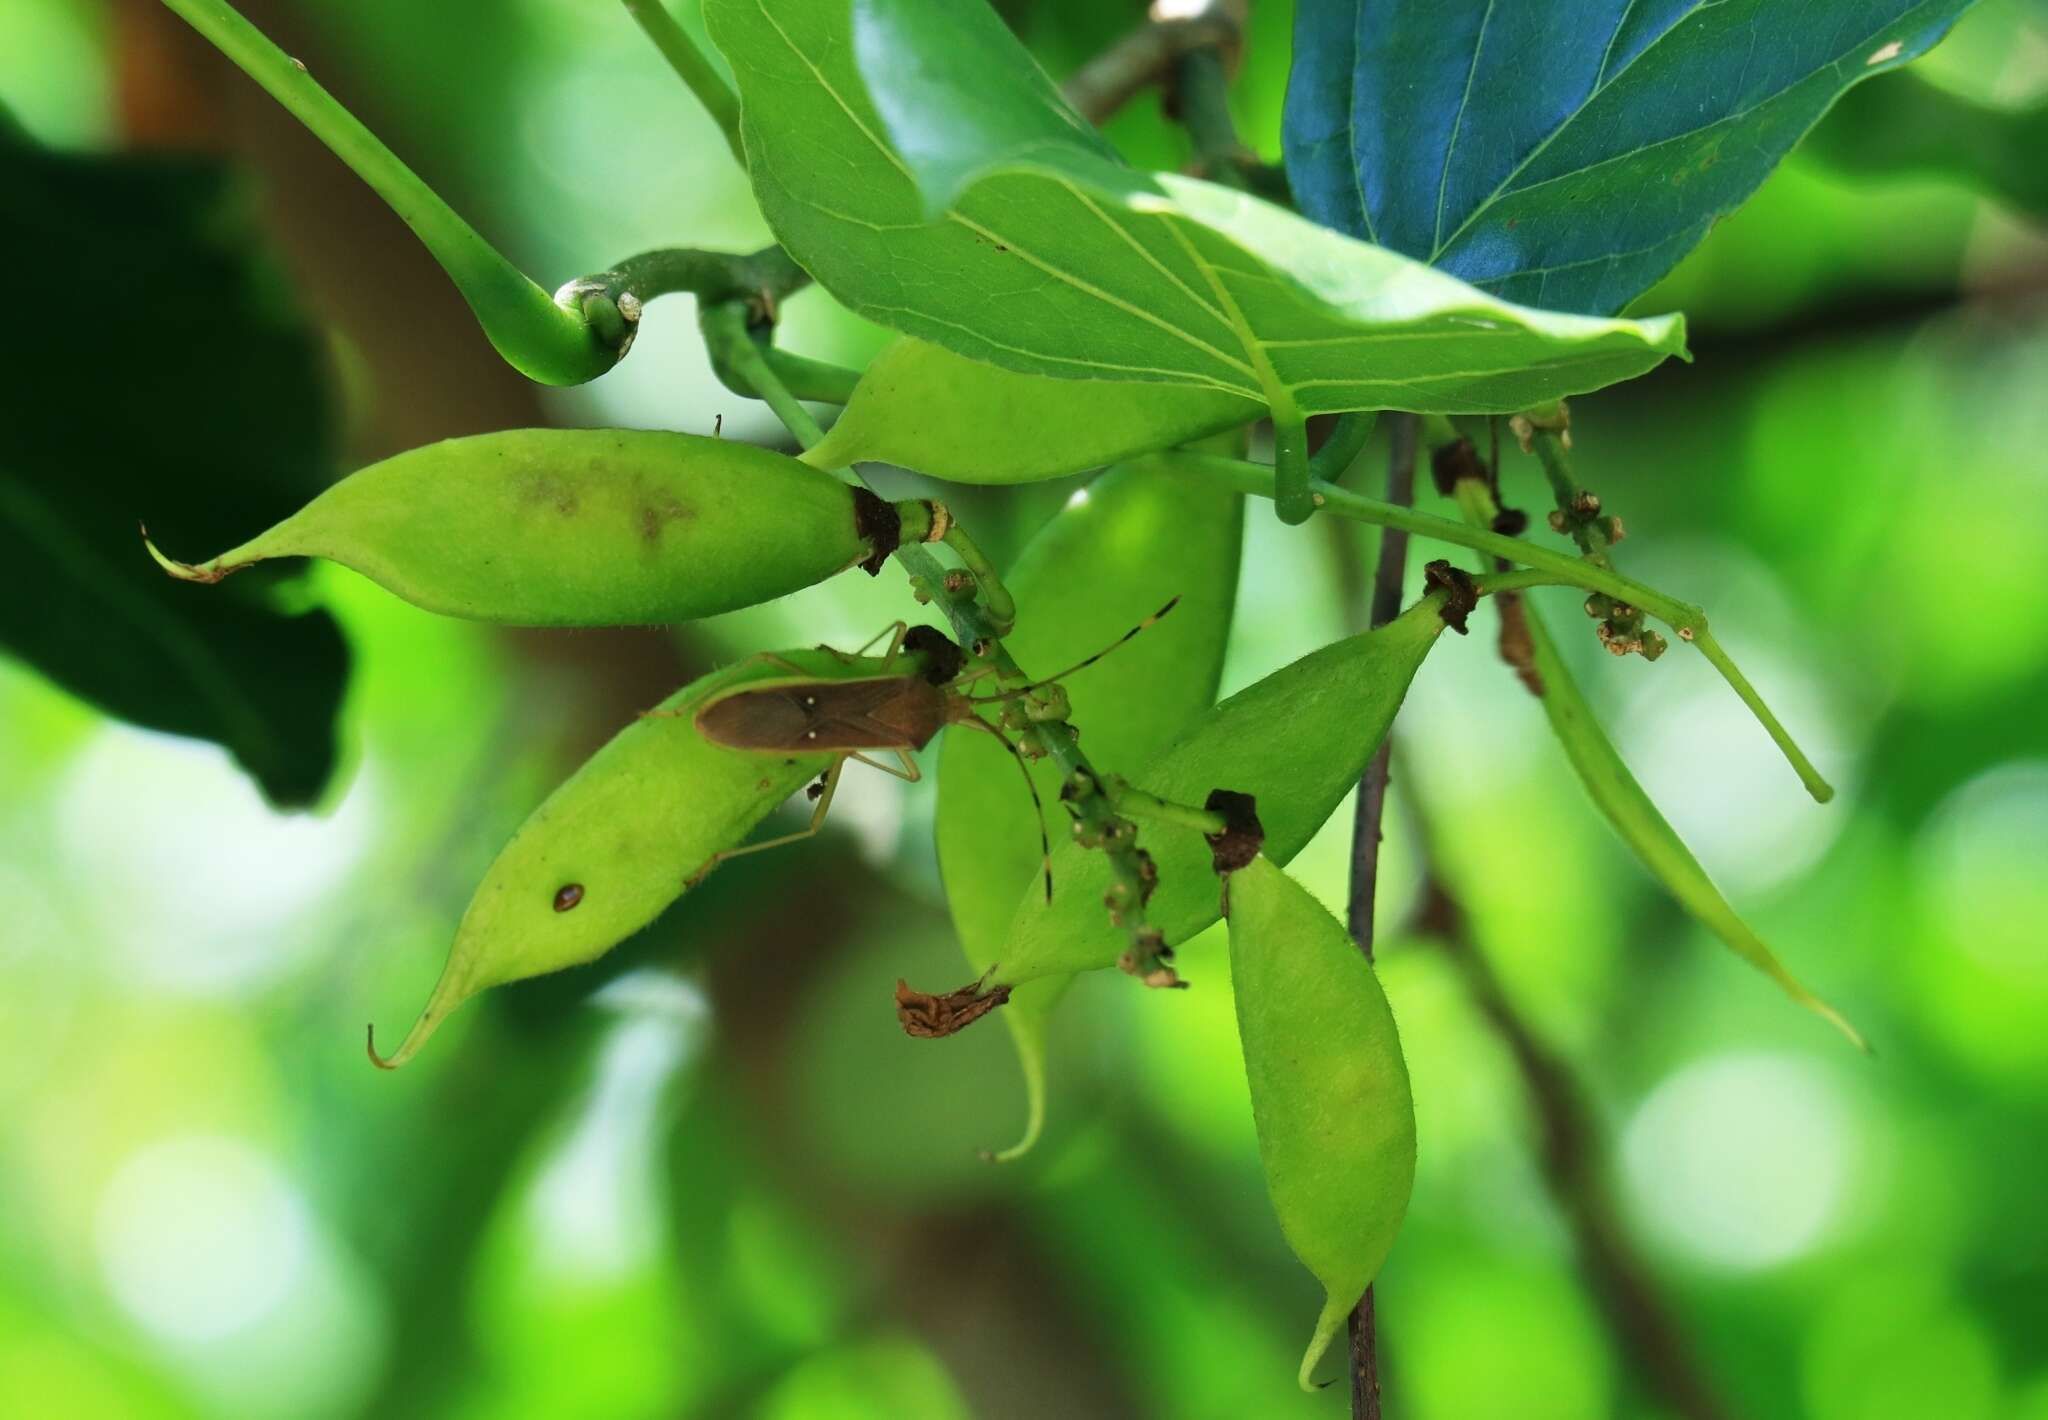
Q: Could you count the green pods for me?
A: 7